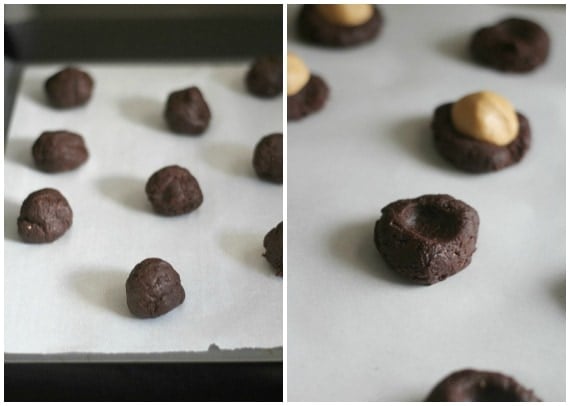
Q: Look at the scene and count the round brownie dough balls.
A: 9